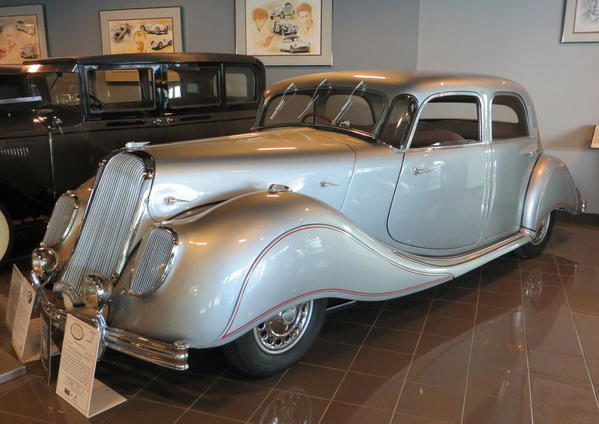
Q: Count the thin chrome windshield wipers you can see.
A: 3